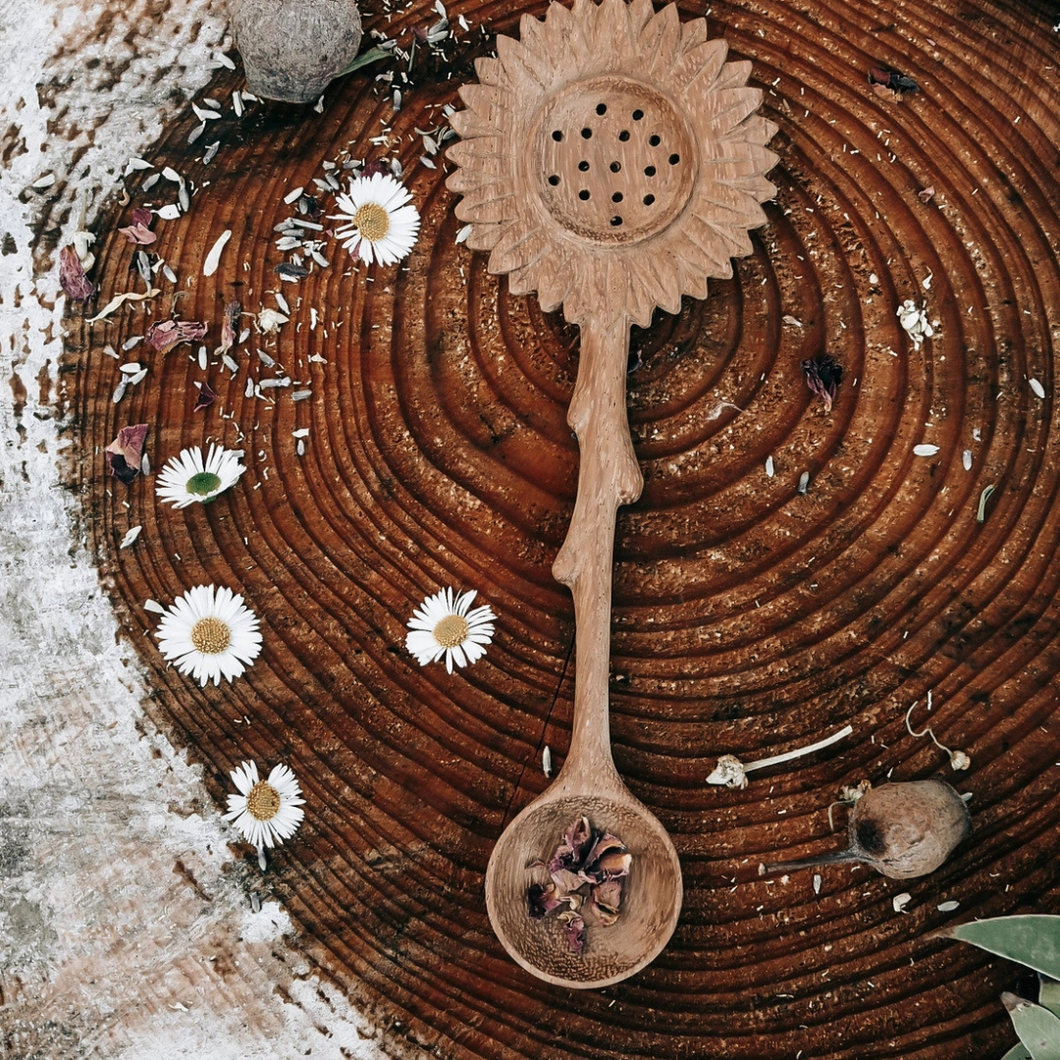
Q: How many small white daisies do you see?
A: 5